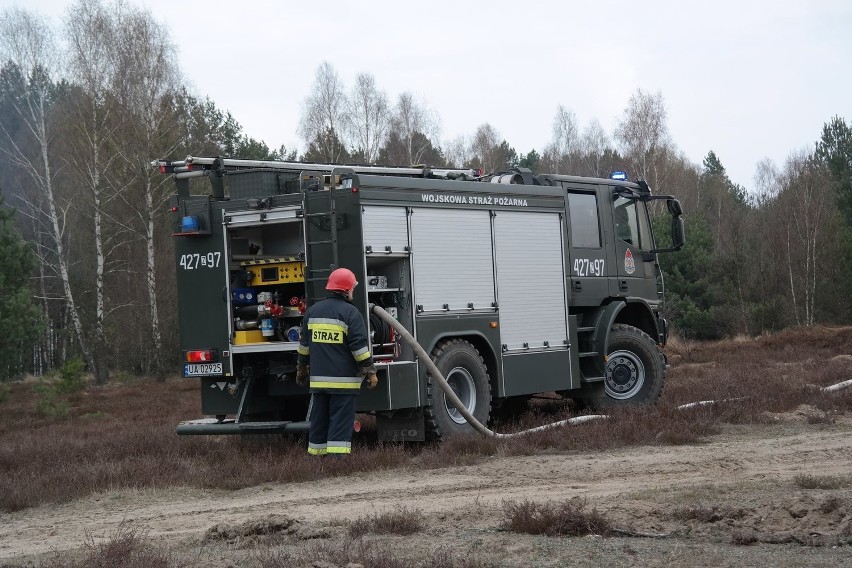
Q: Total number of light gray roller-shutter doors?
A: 3